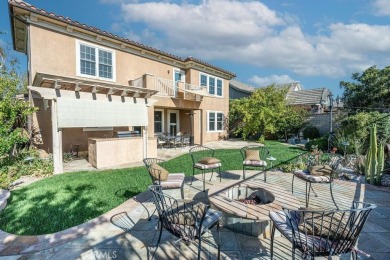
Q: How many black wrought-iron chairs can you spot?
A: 6